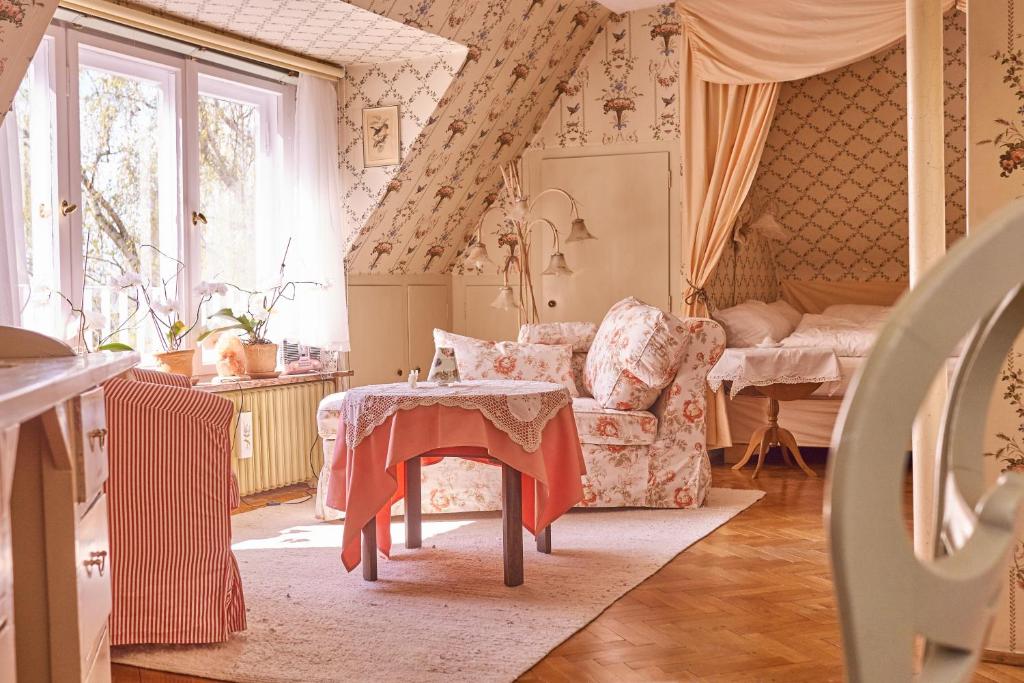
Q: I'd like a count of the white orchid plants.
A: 3